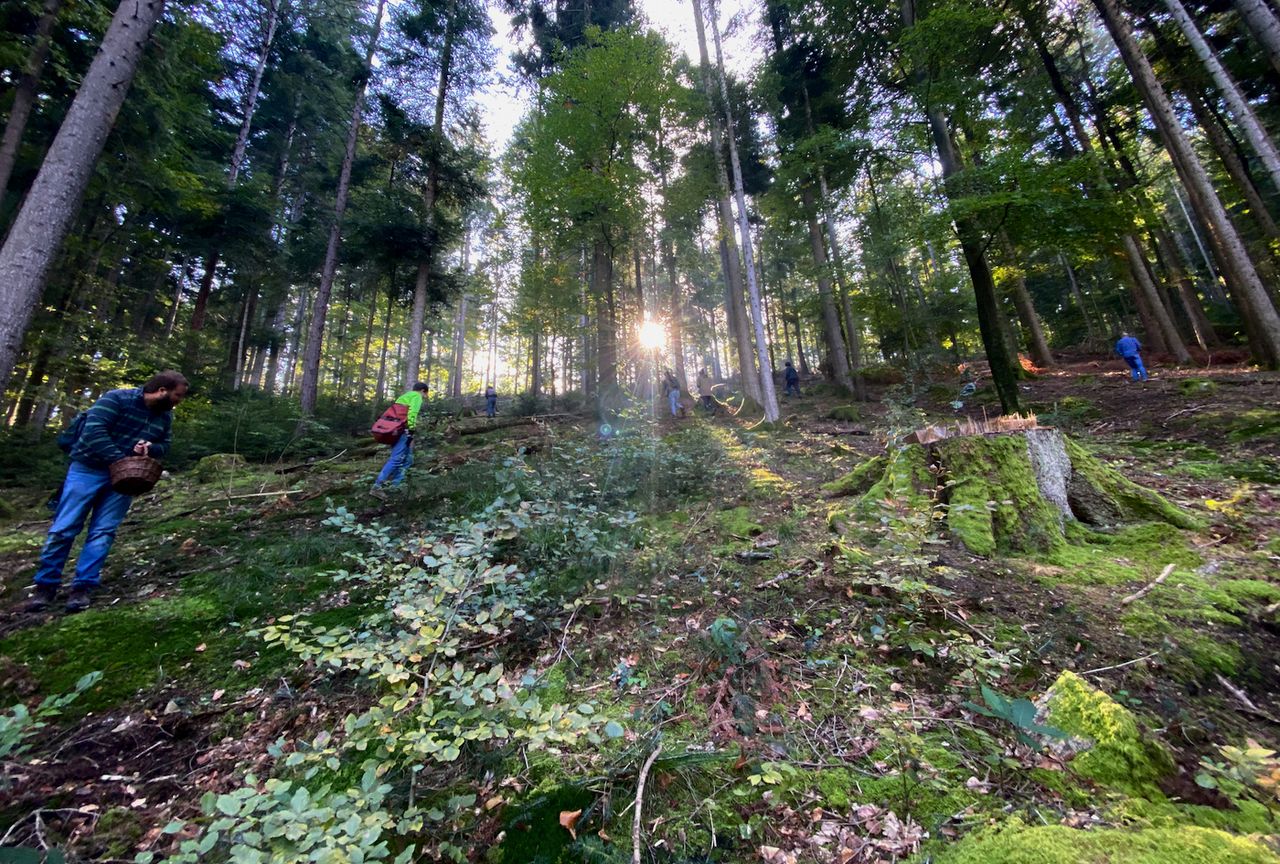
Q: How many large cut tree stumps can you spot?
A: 1